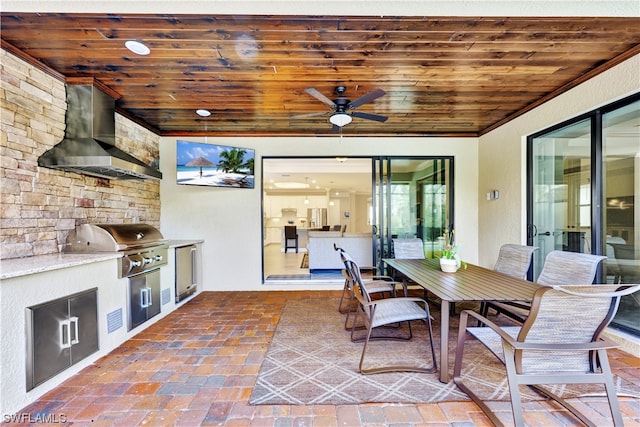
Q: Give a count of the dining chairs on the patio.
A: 6